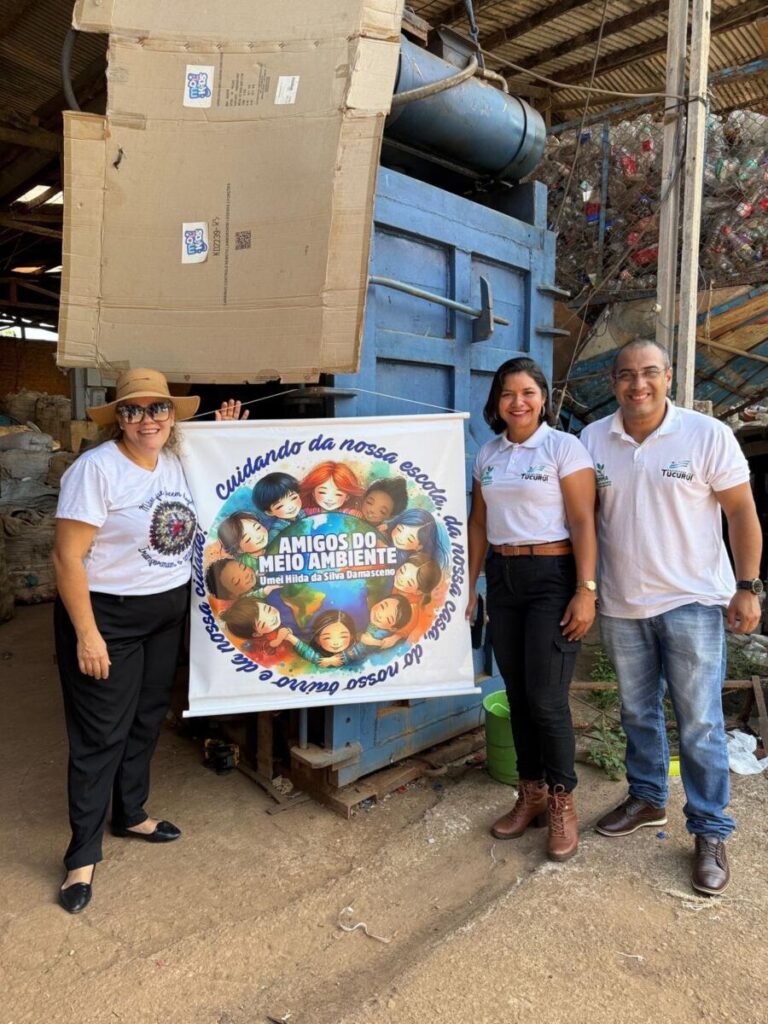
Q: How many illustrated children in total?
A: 10